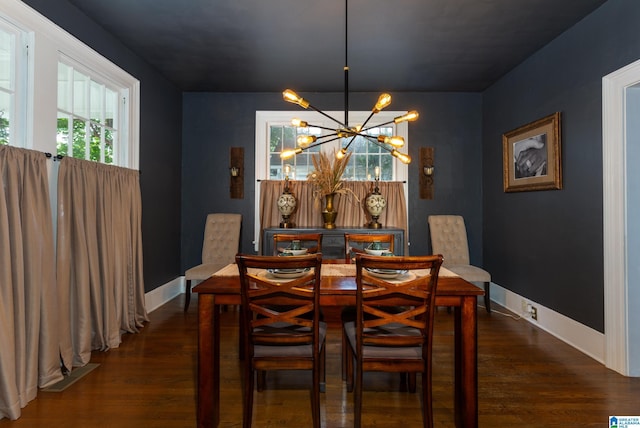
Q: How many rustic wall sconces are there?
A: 2